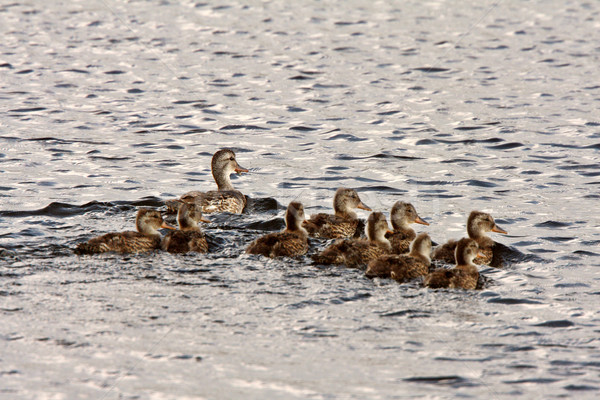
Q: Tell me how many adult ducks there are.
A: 1